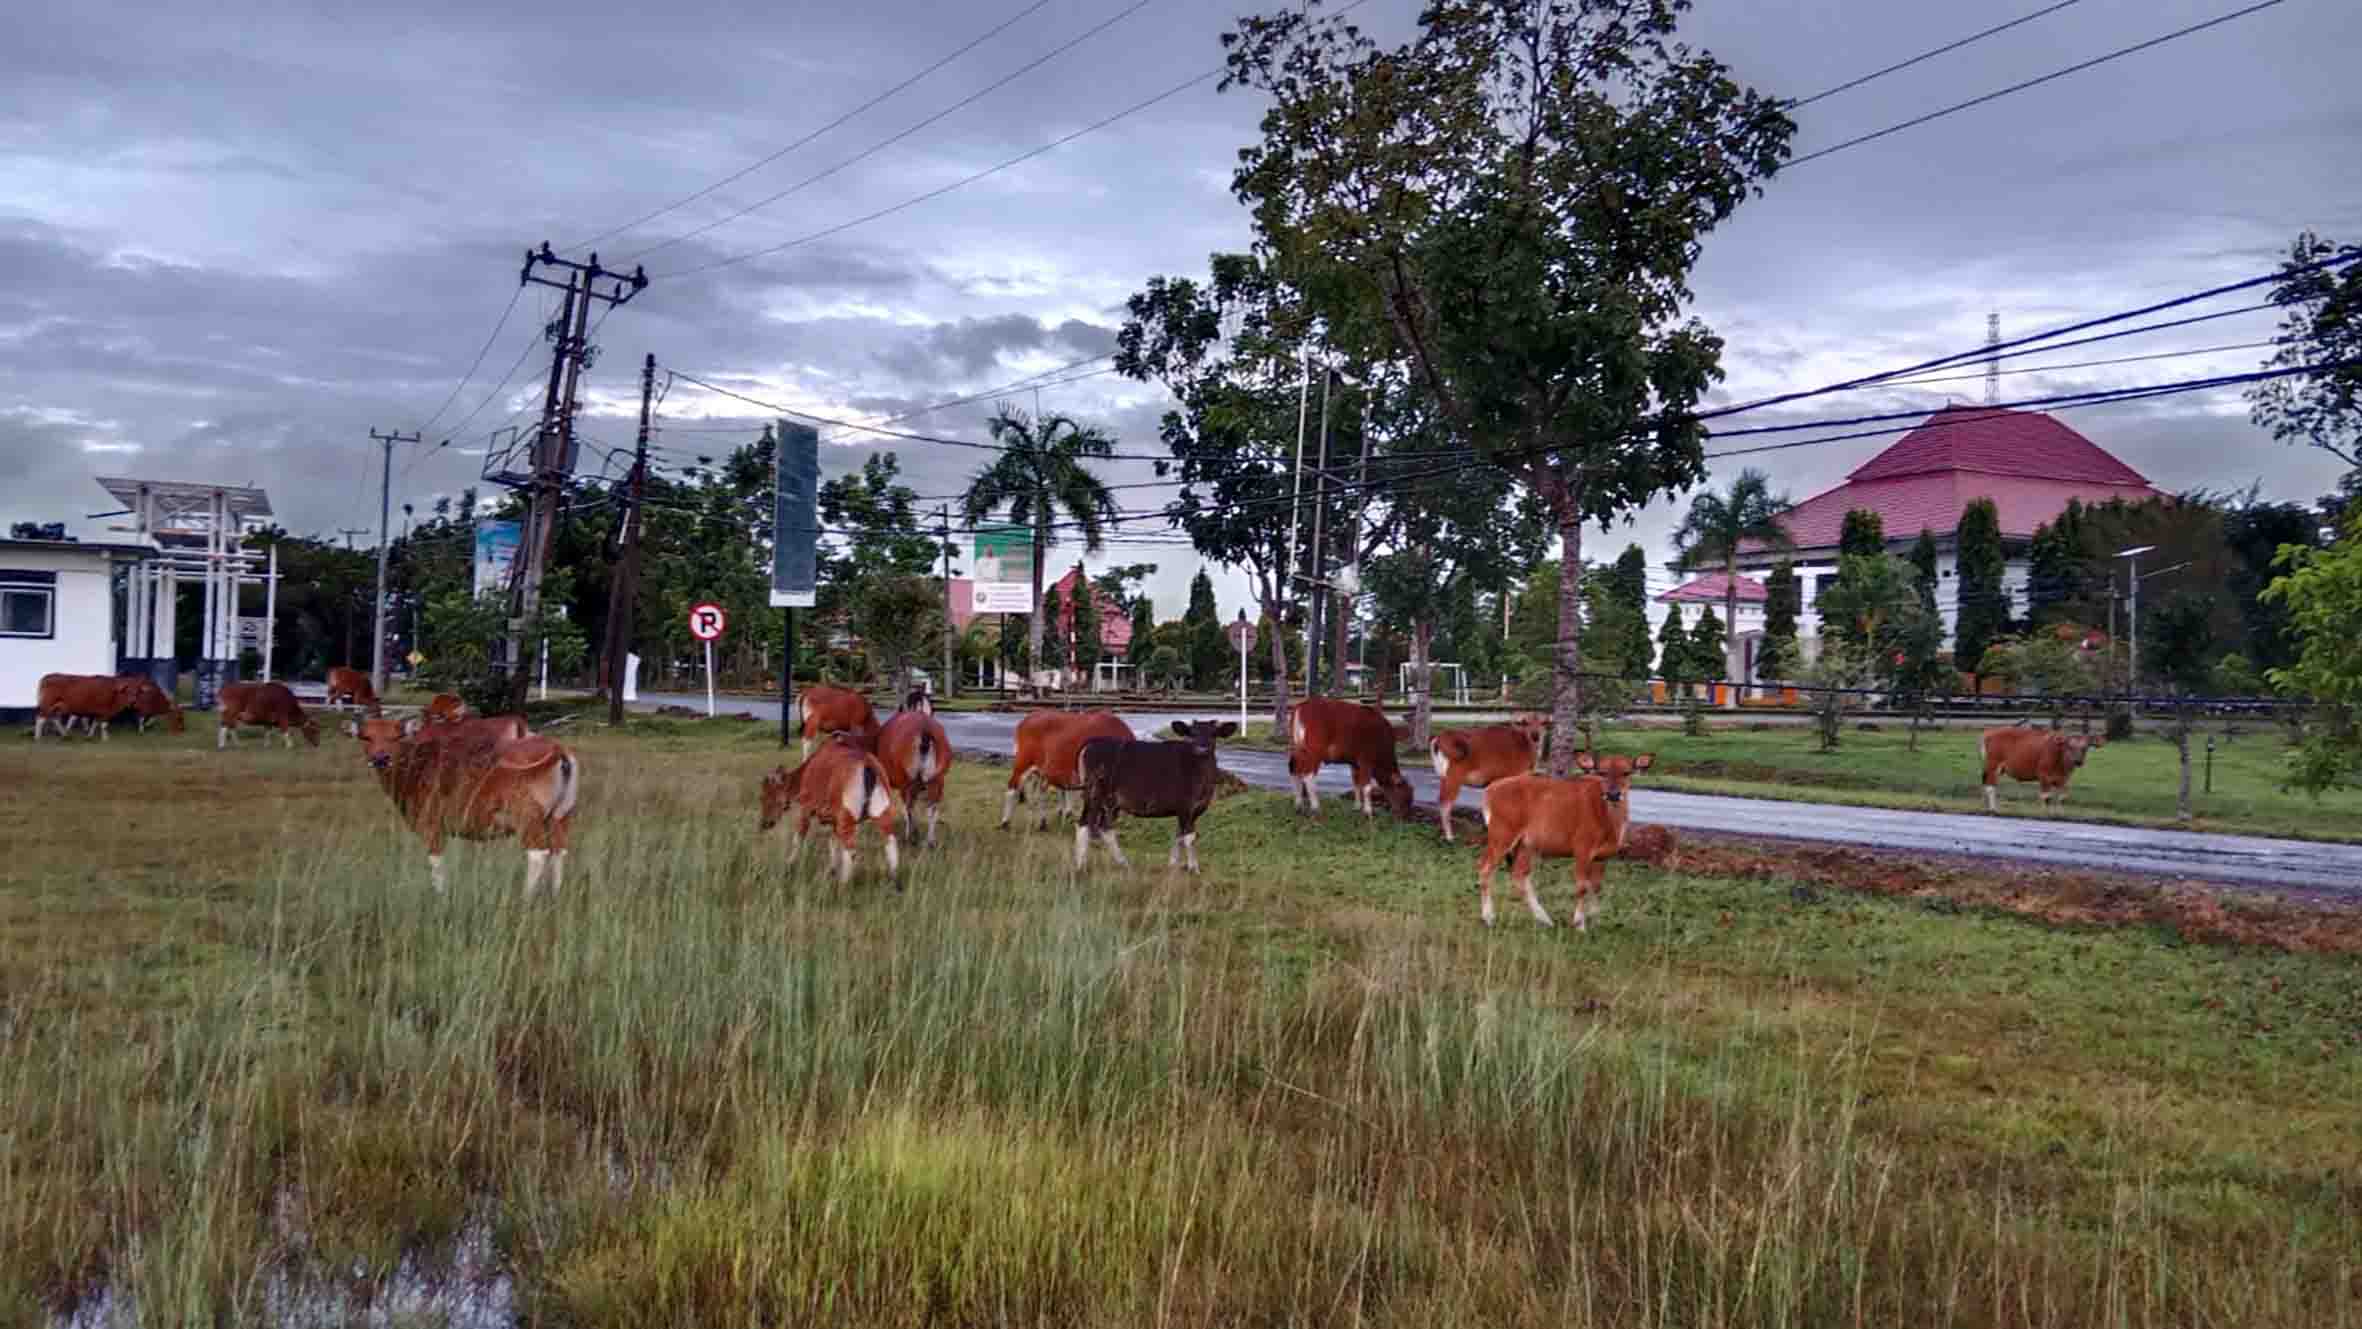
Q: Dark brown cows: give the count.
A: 1